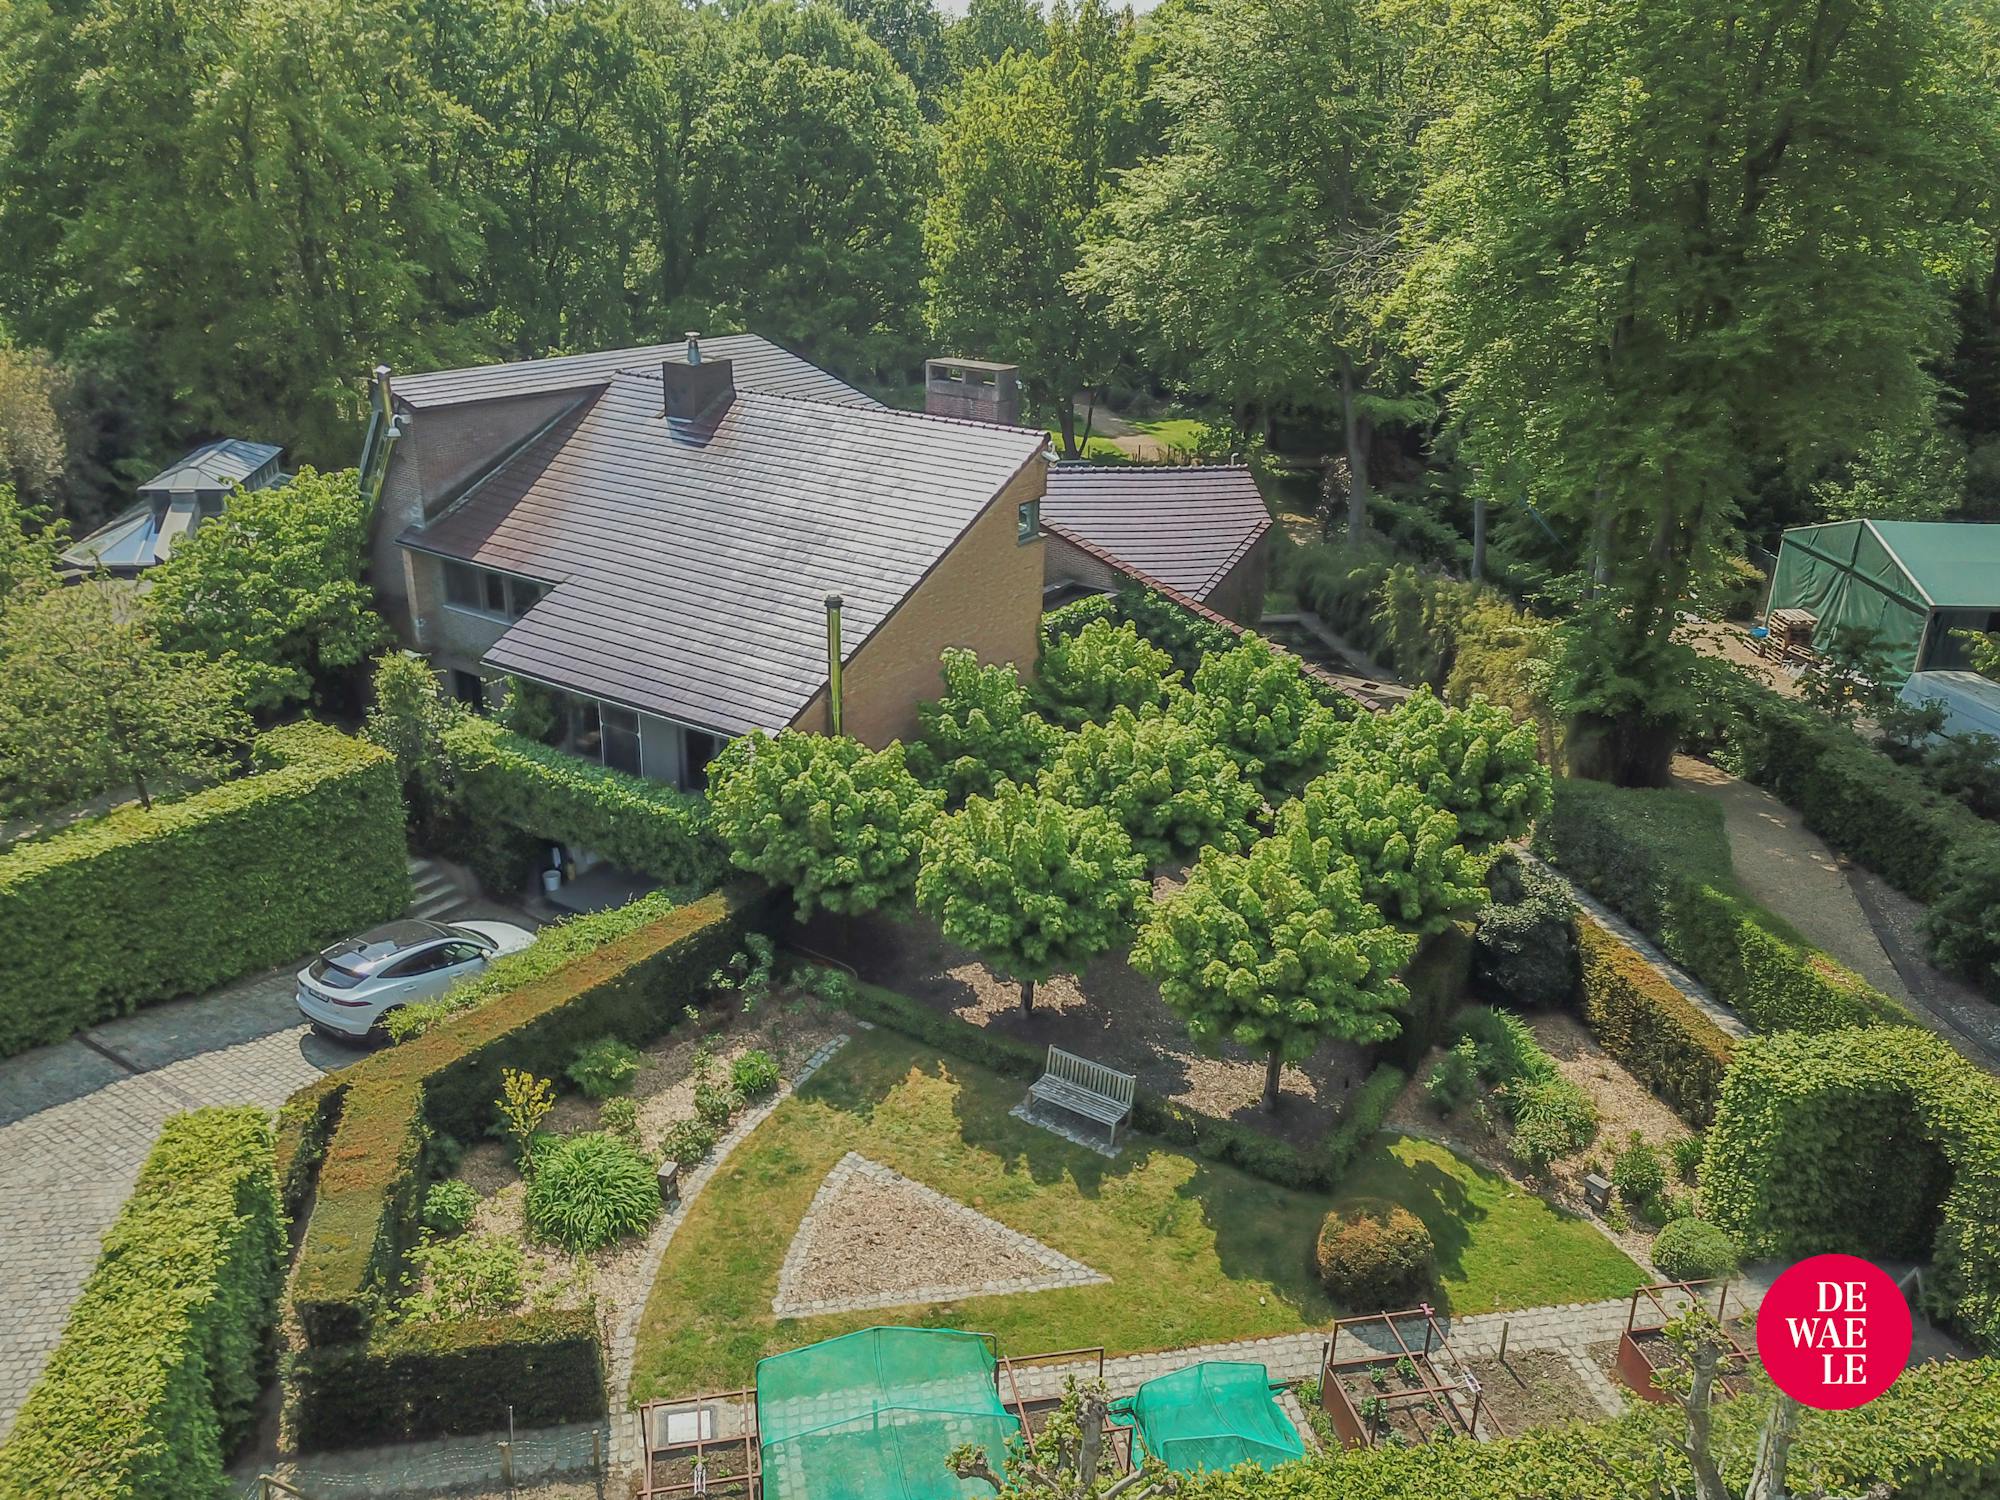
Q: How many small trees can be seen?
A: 9